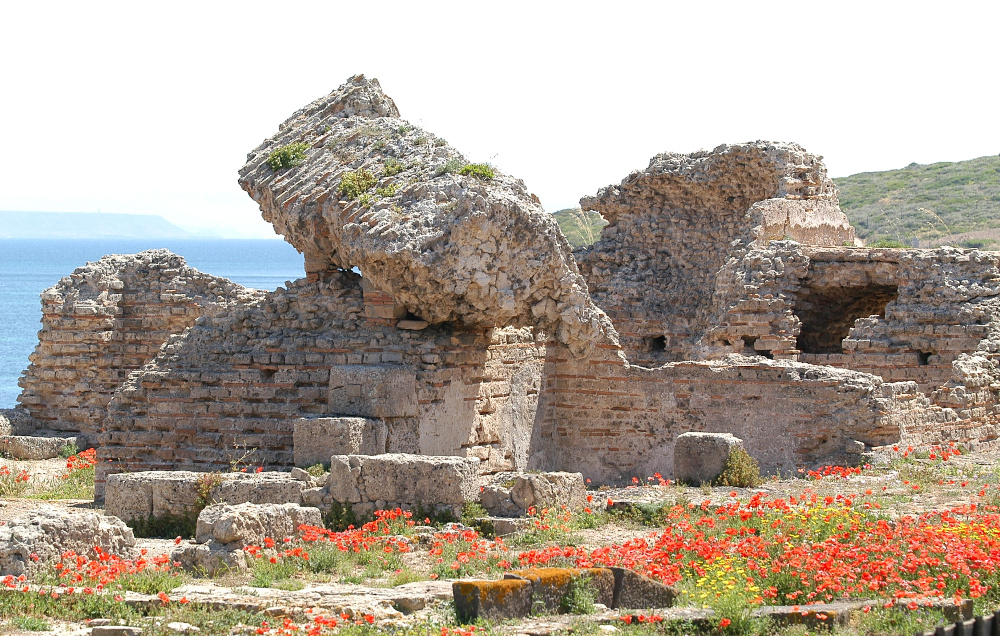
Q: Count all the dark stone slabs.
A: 3